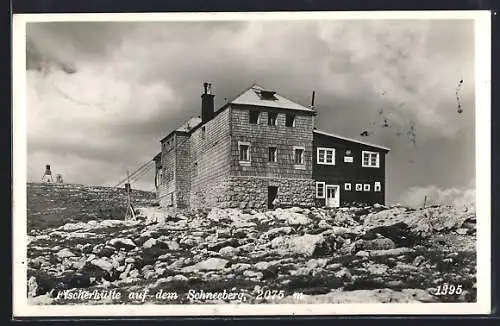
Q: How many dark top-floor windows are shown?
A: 3